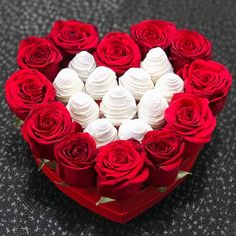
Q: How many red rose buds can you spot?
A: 12